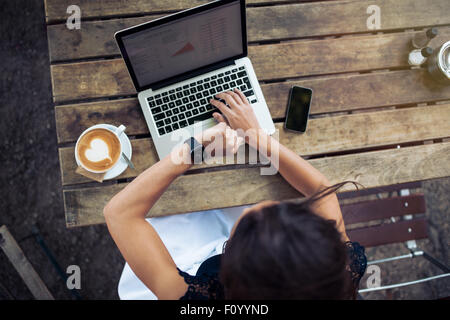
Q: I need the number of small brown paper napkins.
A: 1